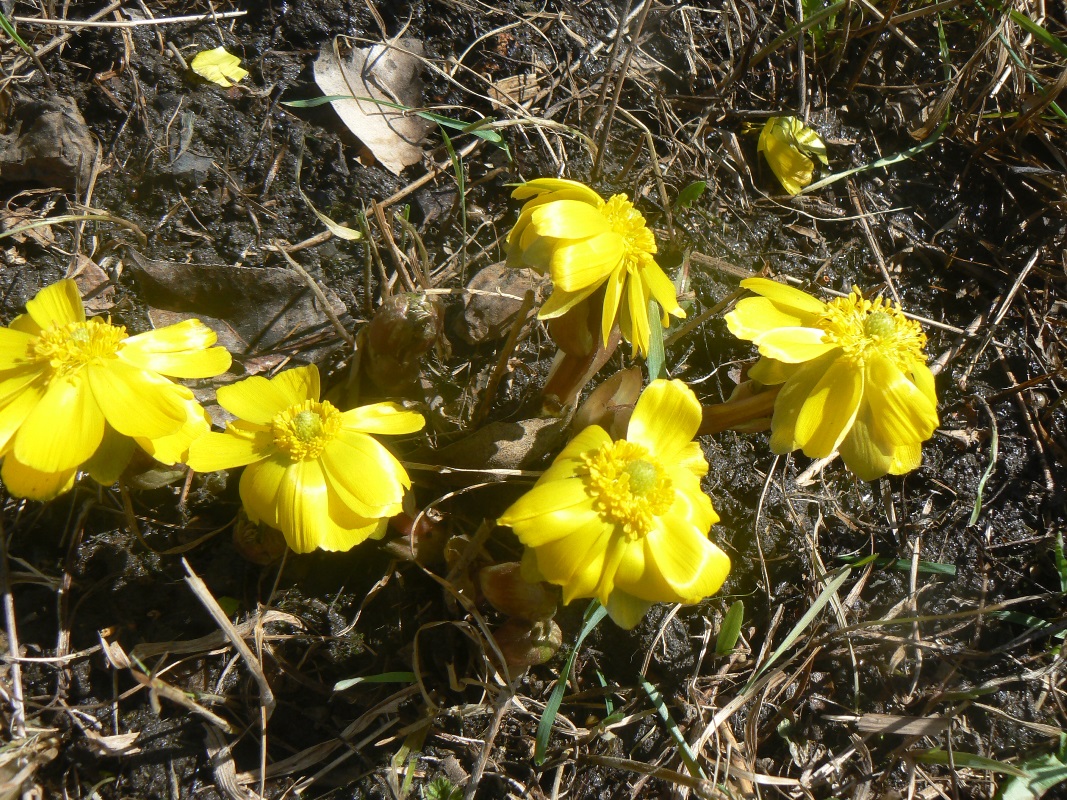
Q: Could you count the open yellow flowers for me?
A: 5